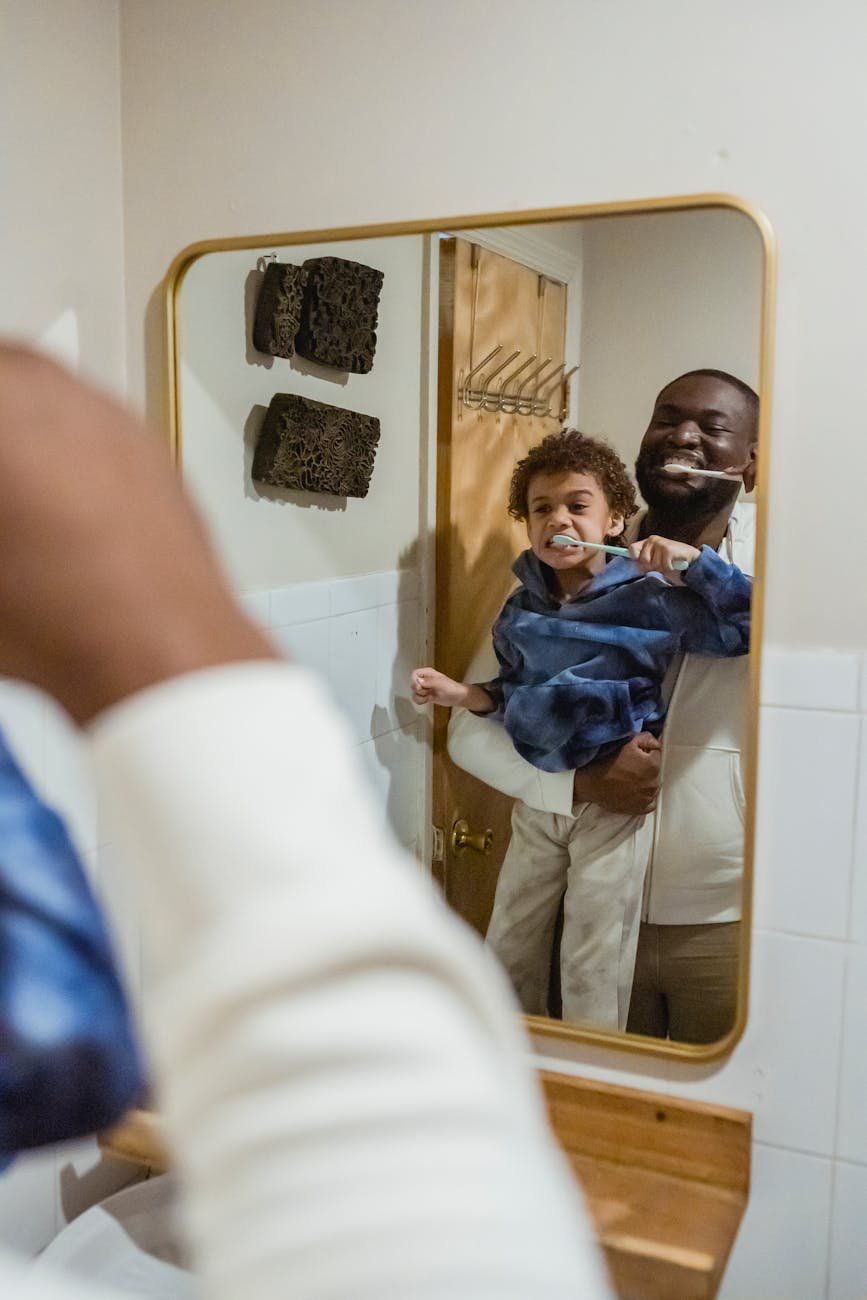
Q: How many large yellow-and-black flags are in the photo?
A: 0